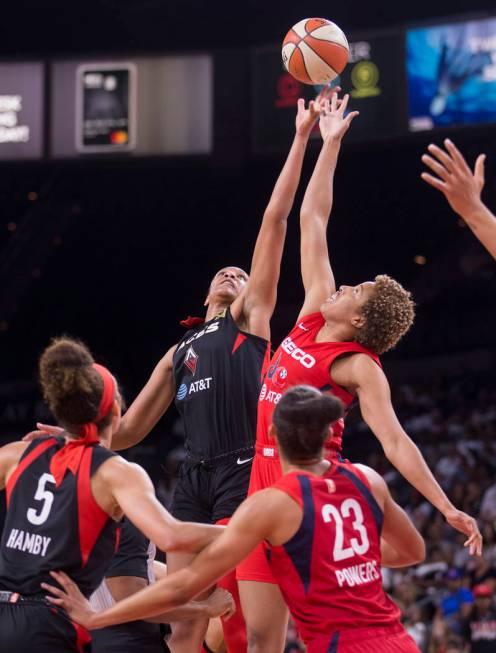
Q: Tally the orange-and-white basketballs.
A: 1